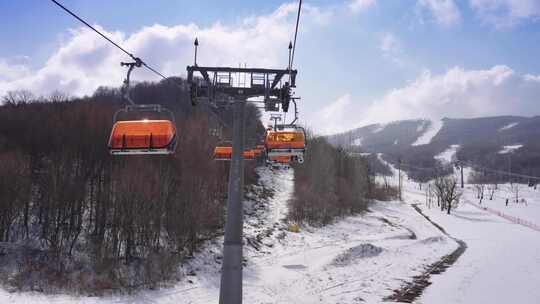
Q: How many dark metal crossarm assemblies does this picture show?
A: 1